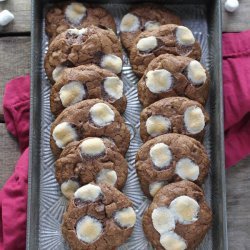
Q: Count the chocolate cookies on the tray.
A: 12